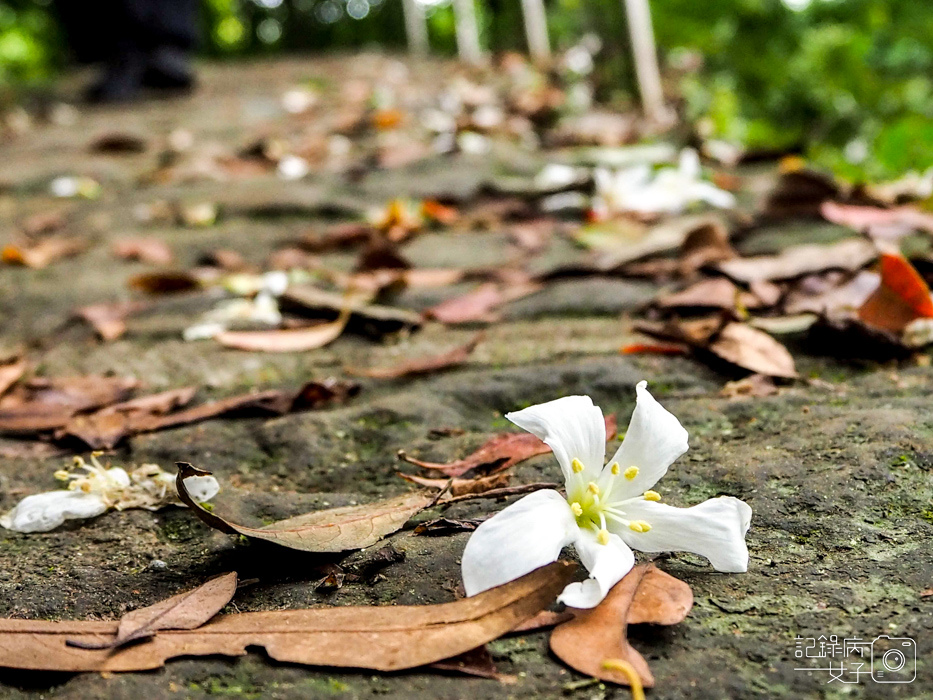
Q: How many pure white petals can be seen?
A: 5